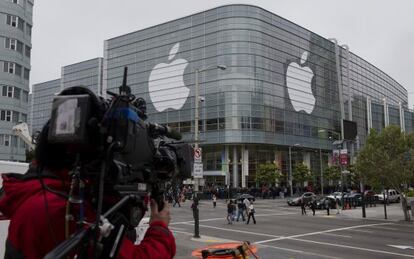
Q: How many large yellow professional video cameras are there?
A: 0